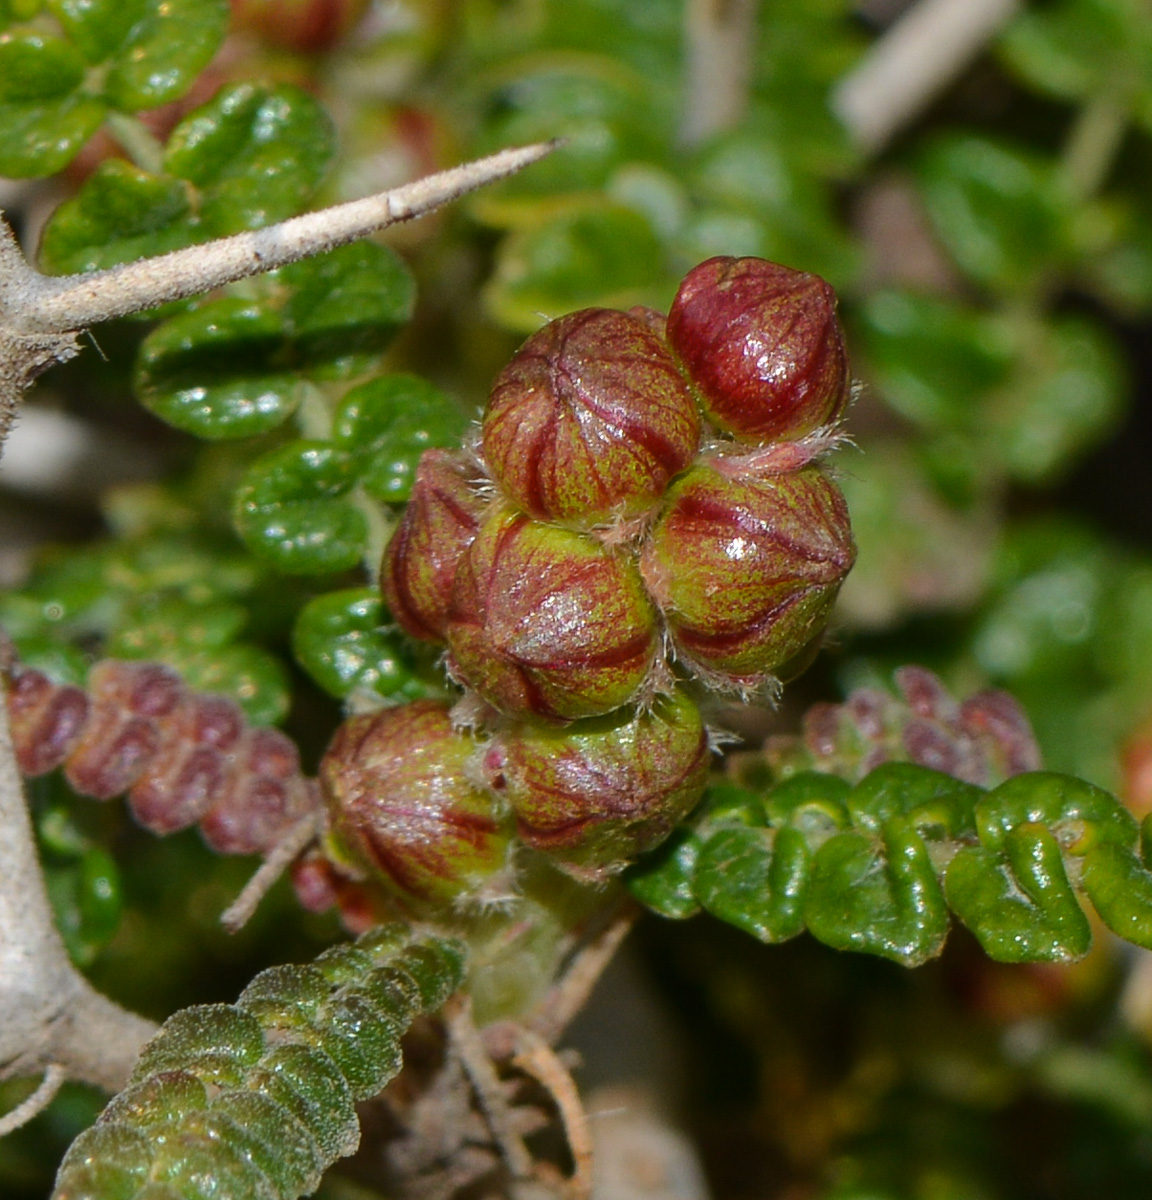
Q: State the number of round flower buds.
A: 7